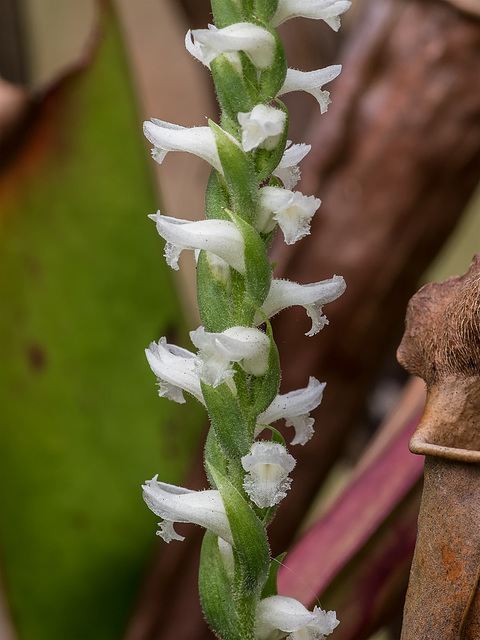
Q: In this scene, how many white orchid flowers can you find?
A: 15